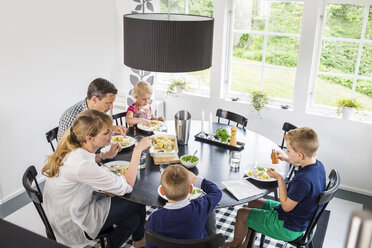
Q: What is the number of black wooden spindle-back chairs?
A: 7